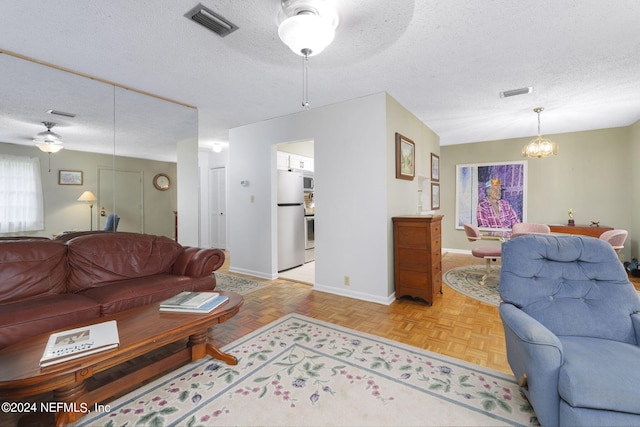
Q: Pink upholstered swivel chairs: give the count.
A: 3